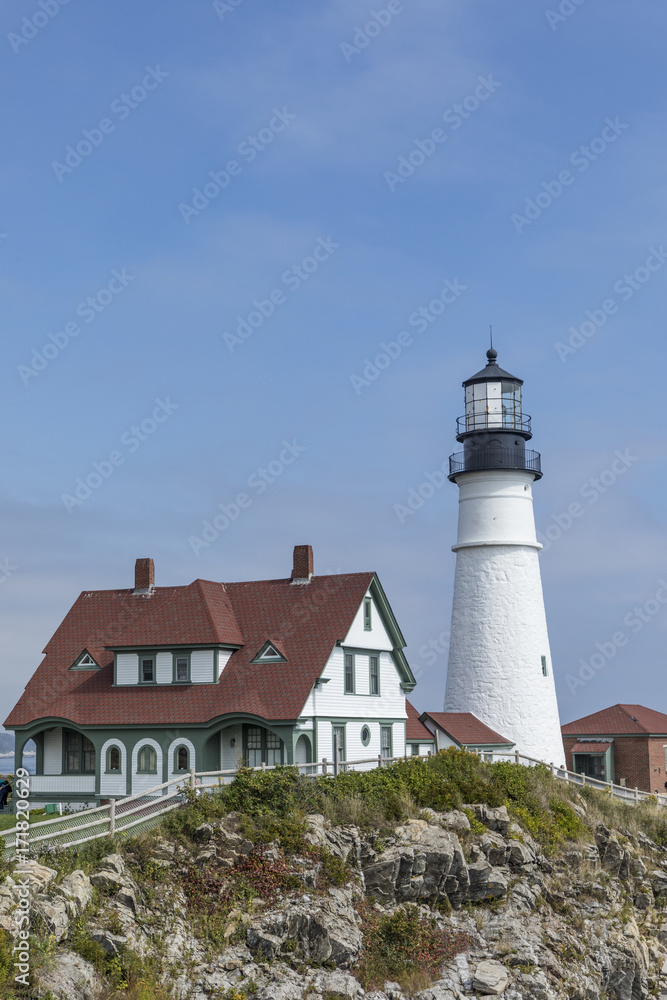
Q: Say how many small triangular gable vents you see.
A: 2